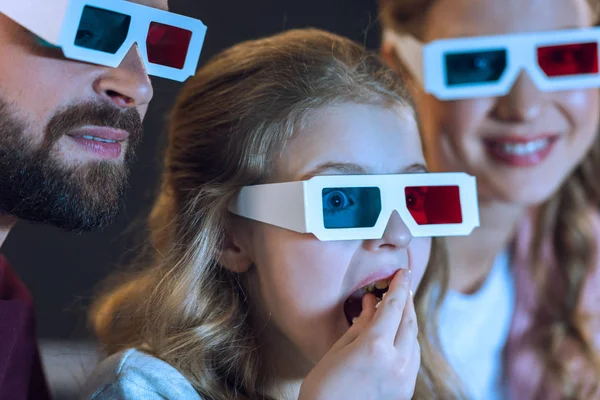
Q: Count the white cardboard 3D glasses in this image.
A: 3